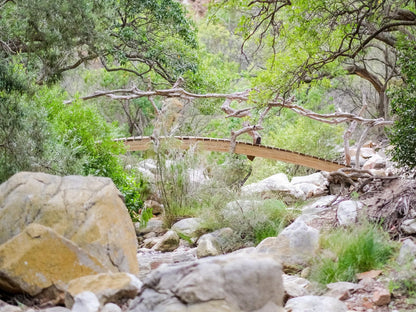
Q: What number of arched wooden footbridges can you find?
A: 1